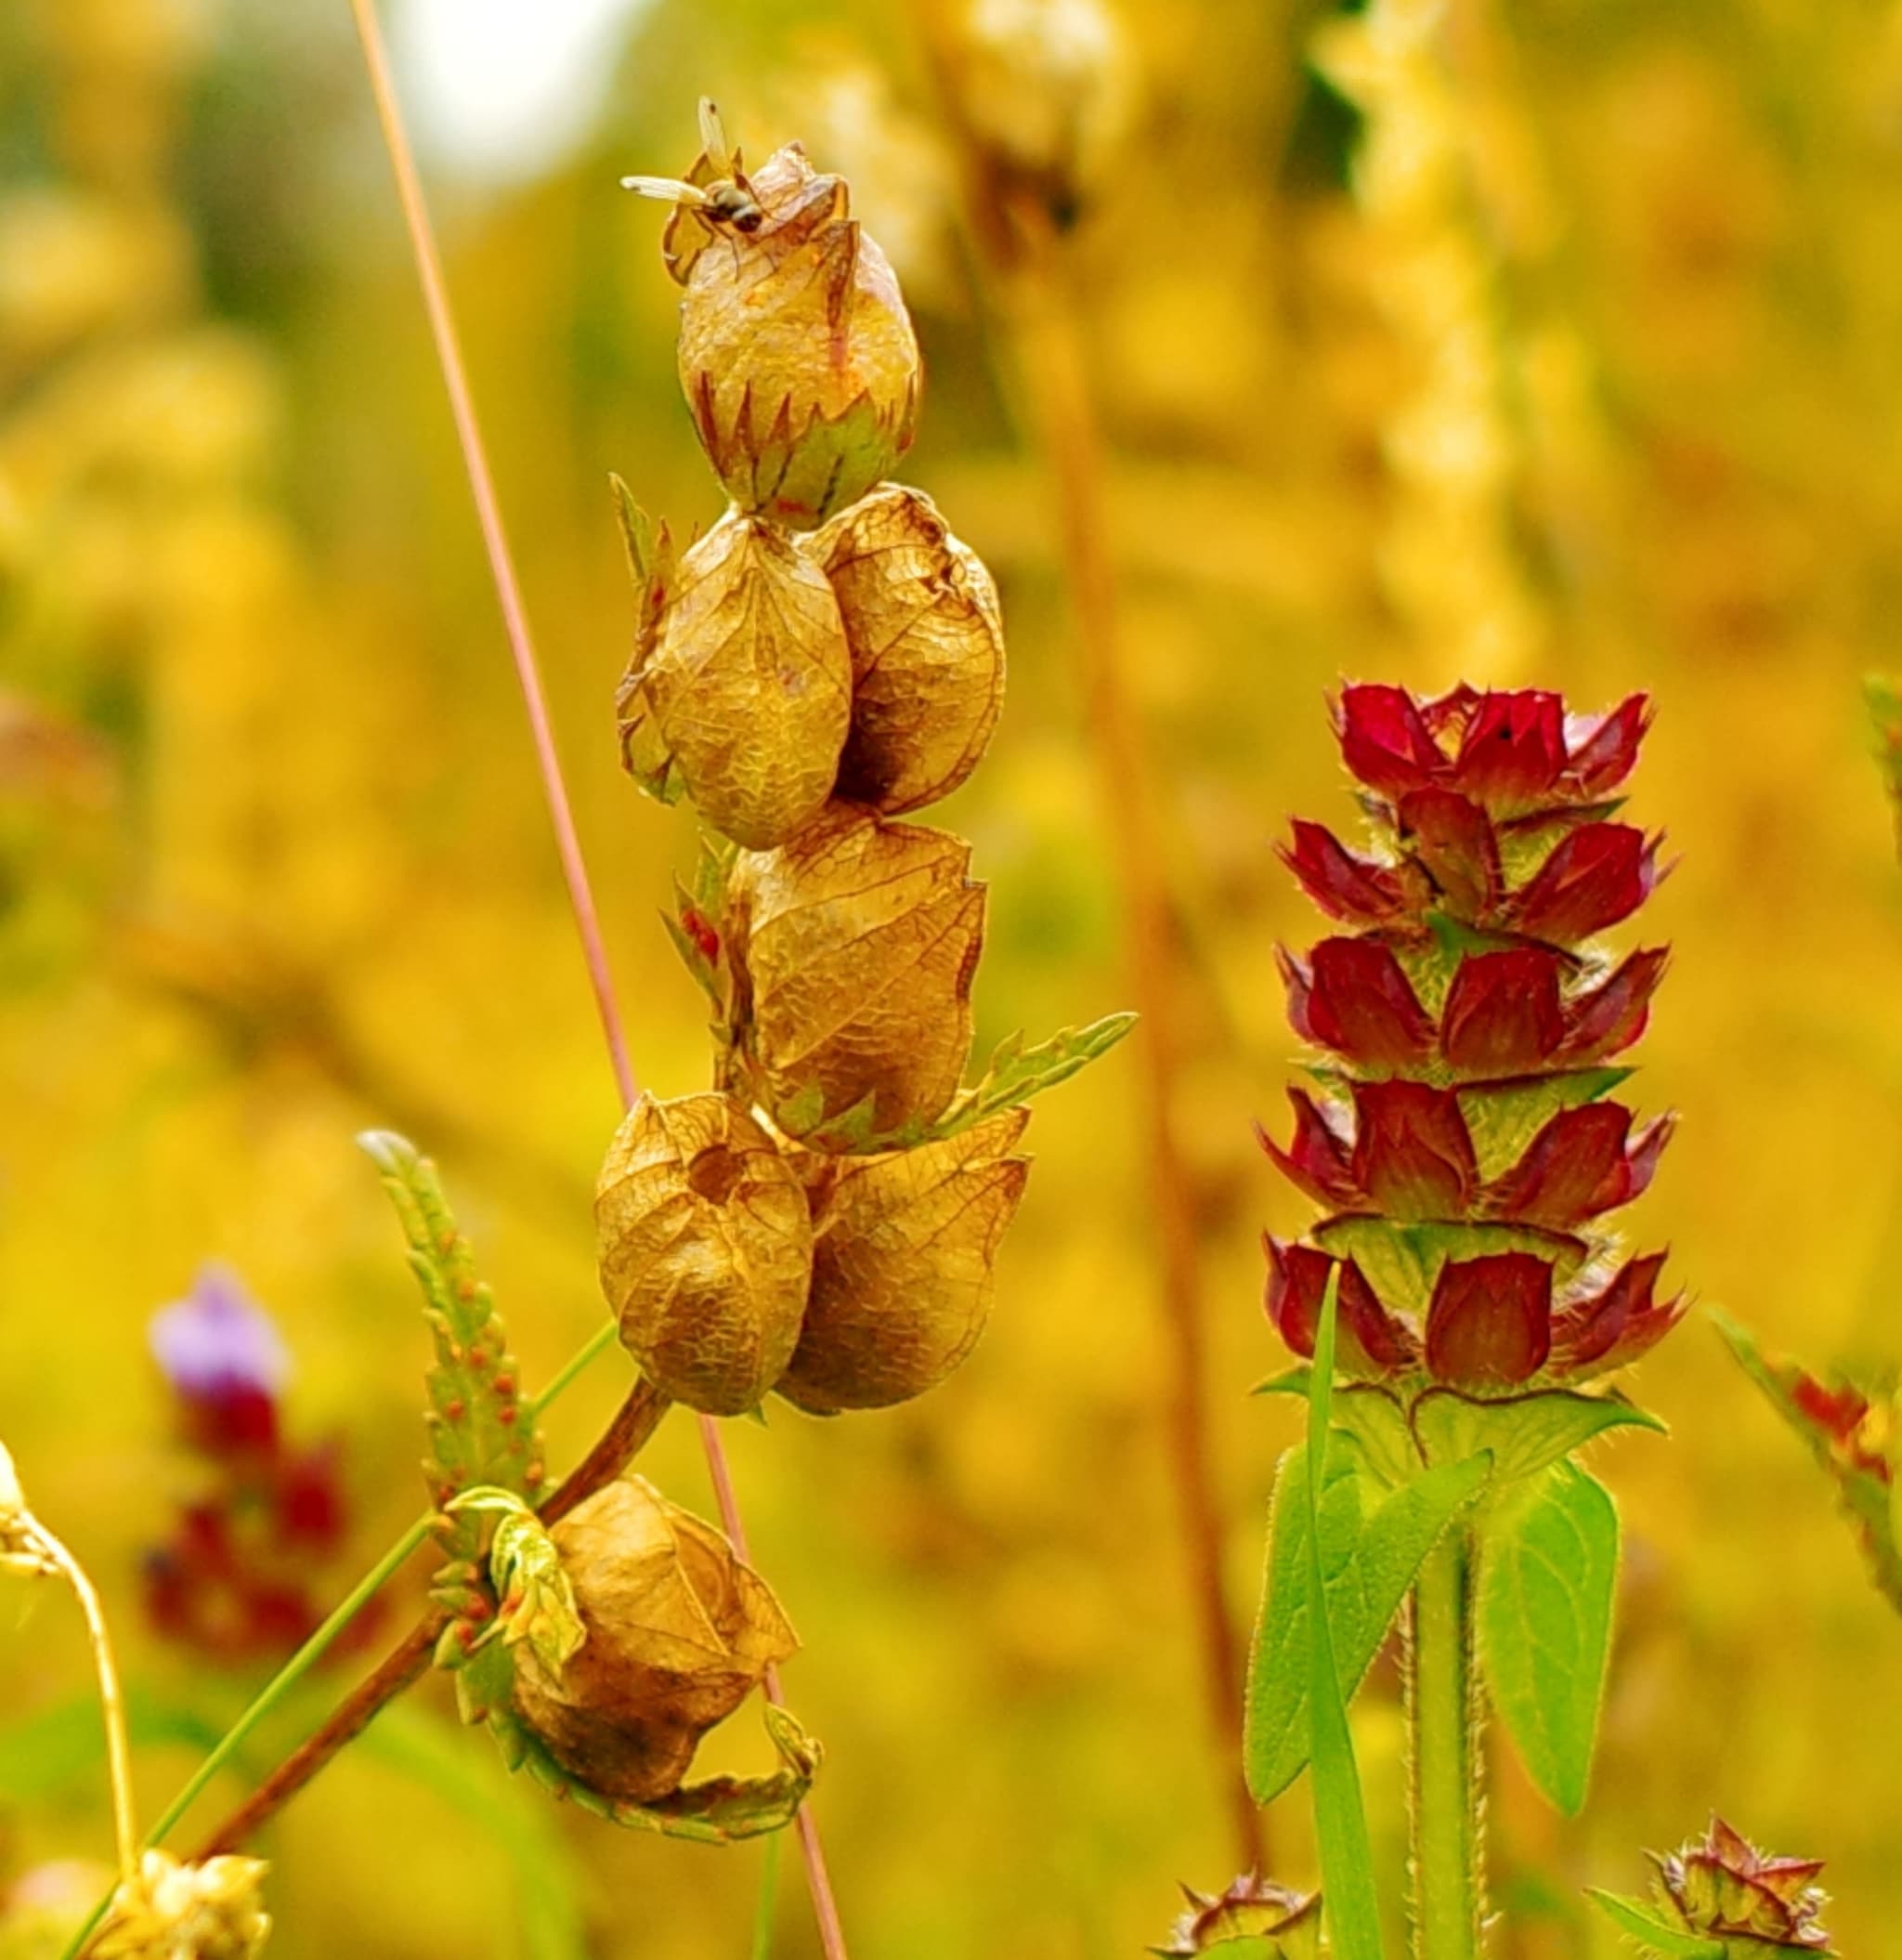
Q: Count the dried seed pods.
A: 7